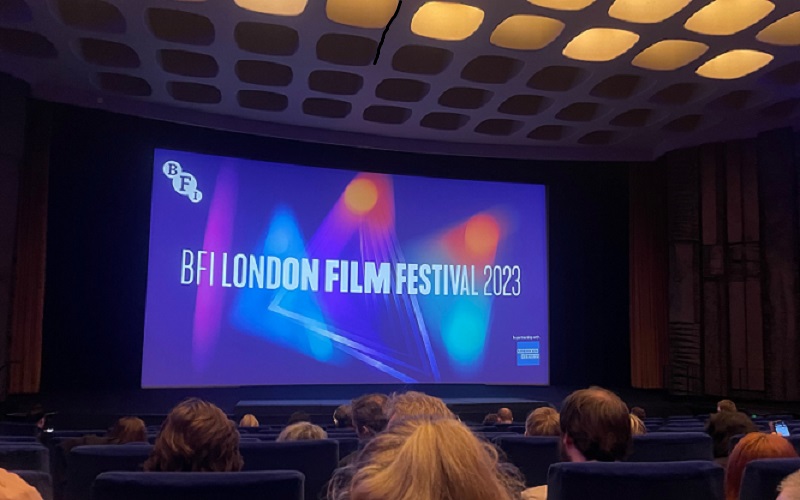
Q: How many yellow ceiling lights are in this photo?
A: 11